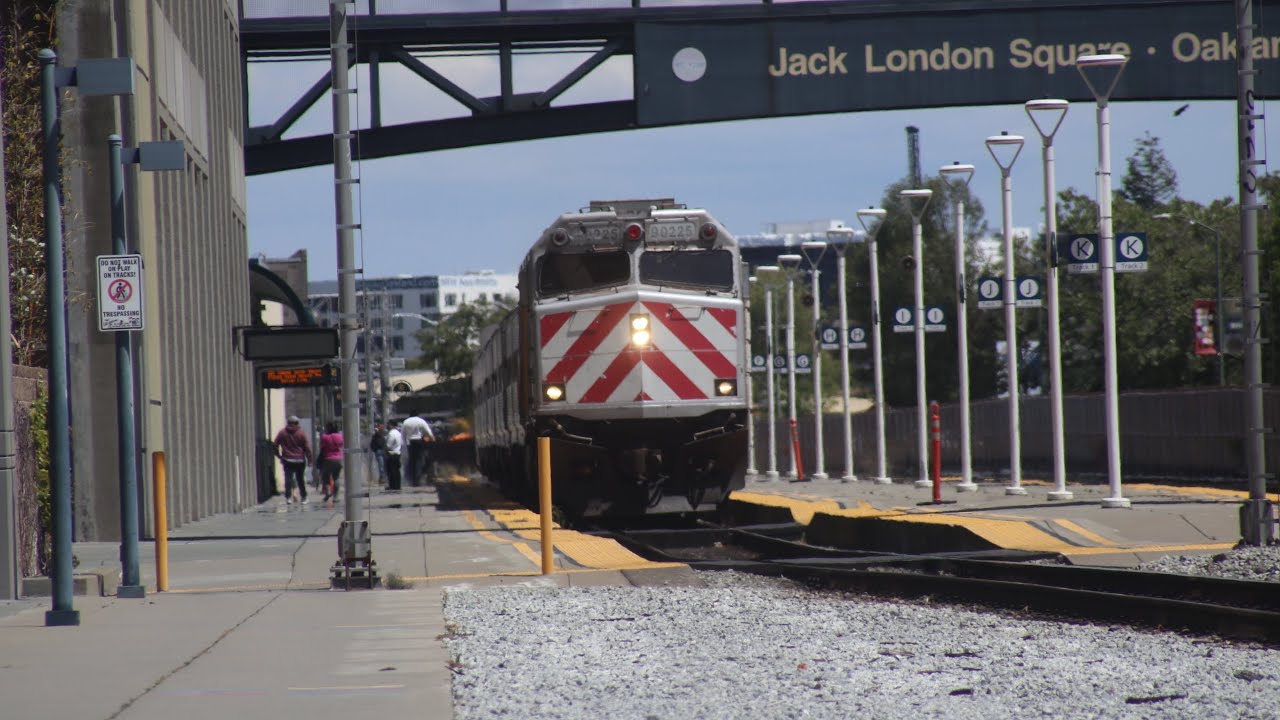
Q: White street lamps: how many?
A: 11